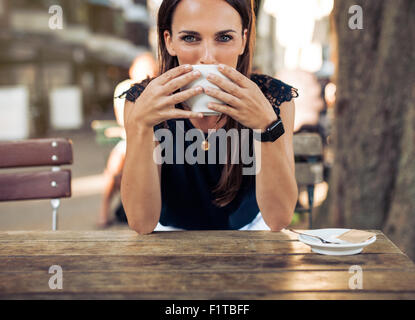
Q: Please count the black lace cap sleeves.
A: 2